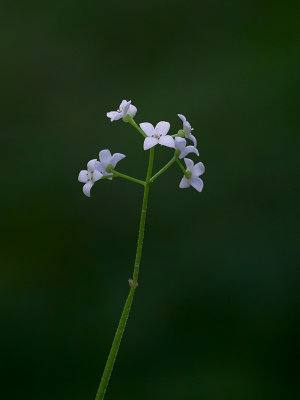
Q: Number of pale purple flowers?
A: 7